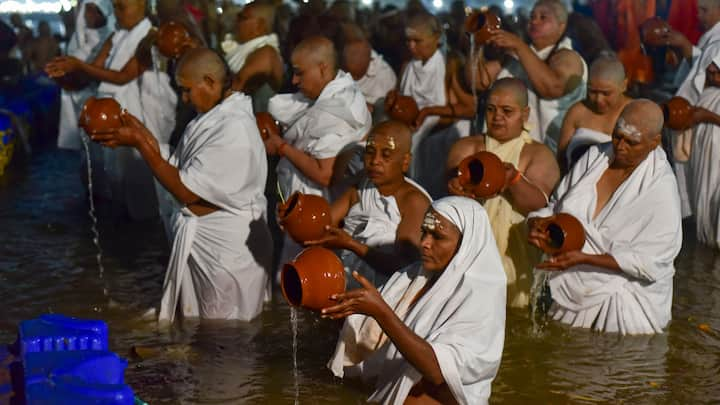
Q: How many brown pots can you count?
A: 11